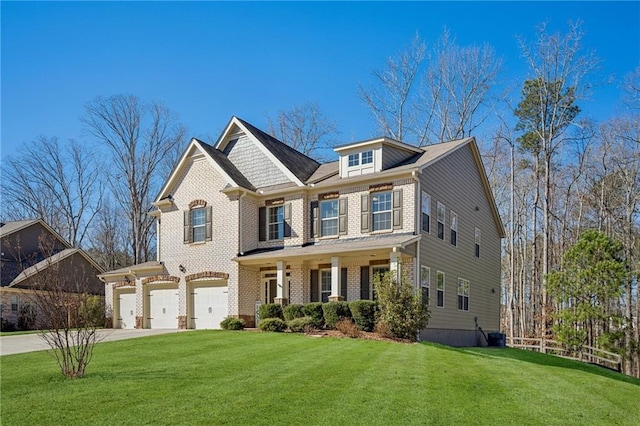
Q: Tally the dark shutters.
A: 11